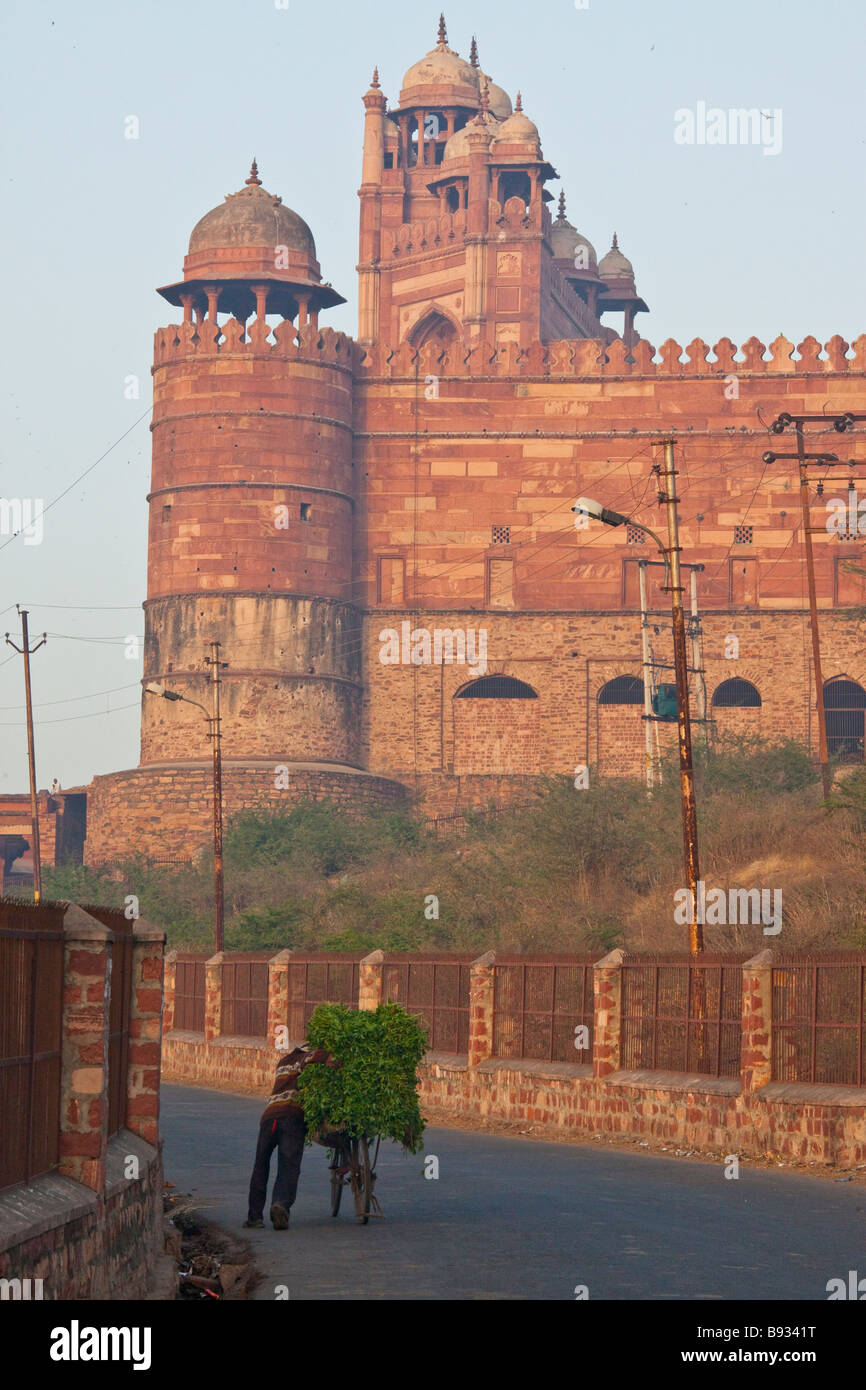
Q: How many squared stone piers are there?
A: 9